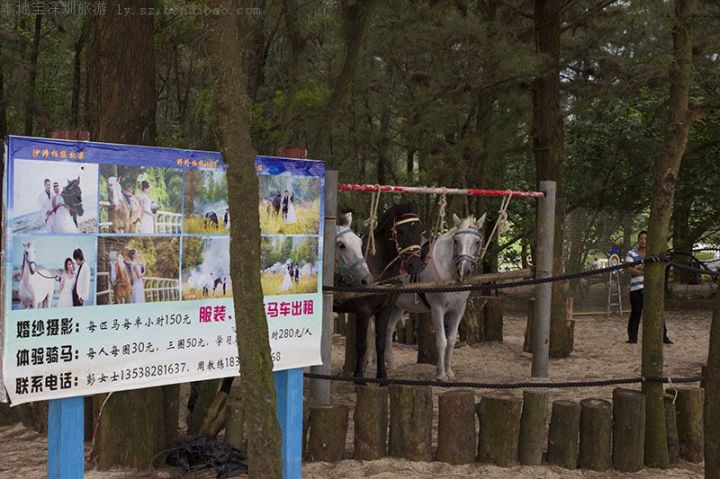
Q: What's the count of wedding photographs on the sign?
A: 8